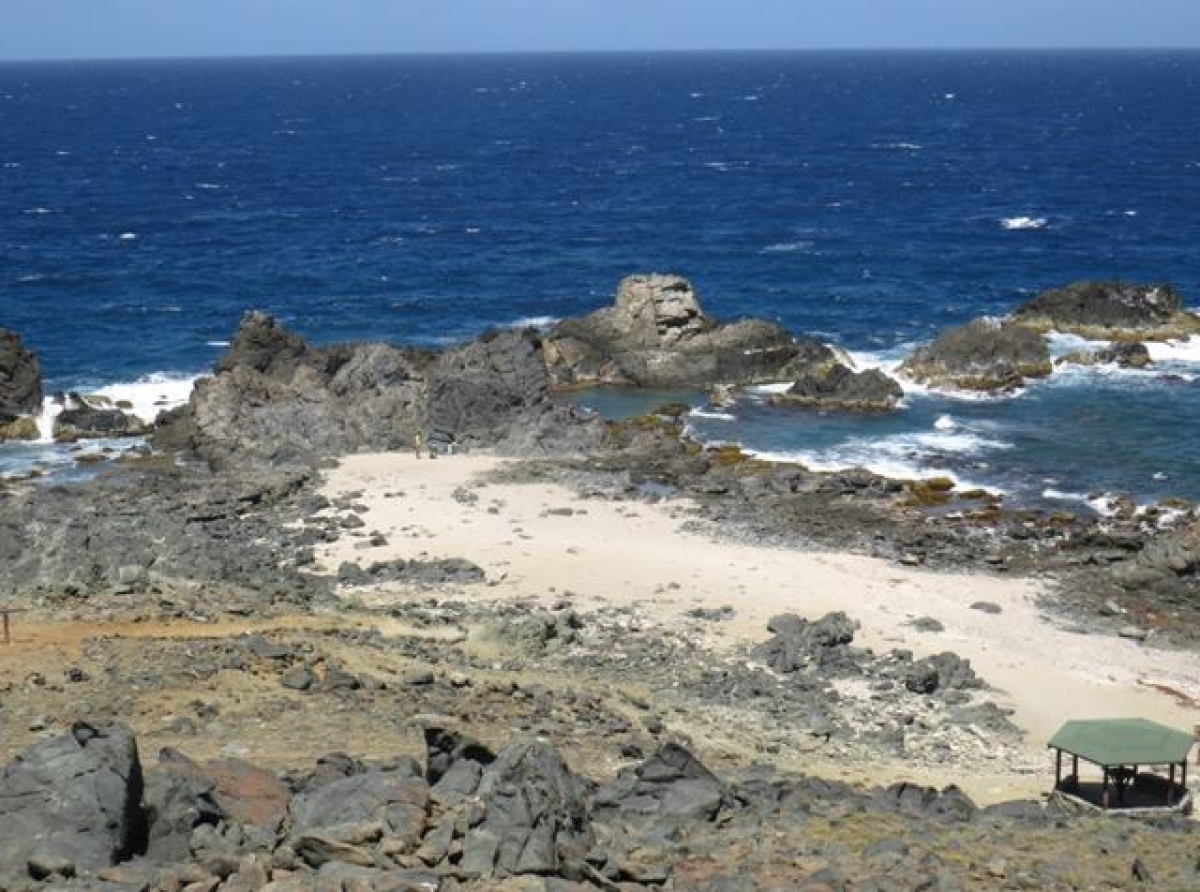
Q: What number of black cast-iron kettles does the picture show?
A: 0